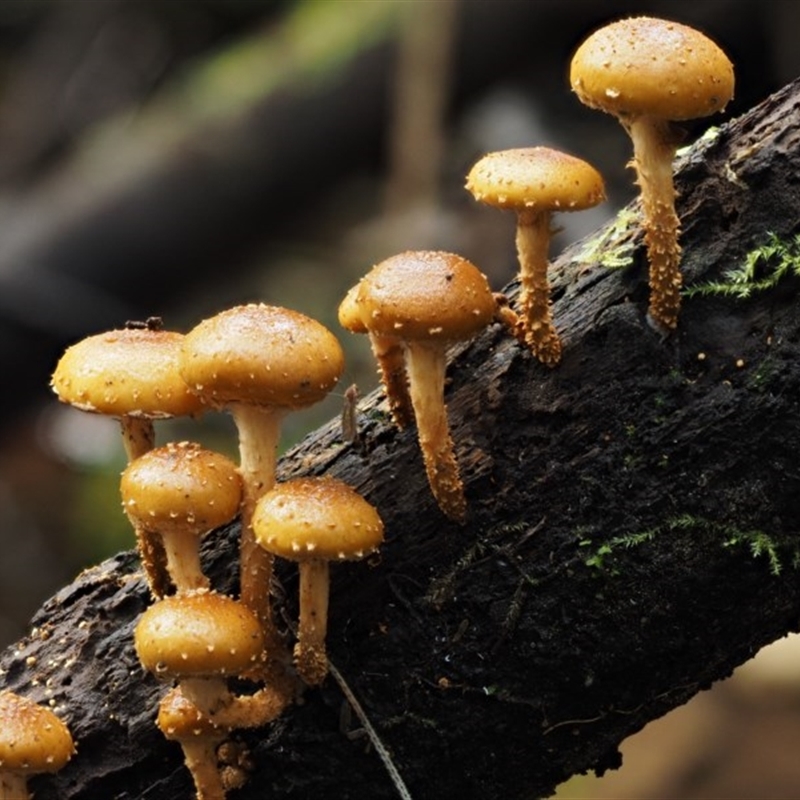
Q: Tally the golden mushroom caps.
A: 11